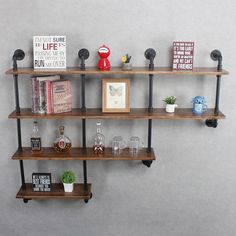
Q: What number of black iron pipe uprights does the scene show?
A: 4